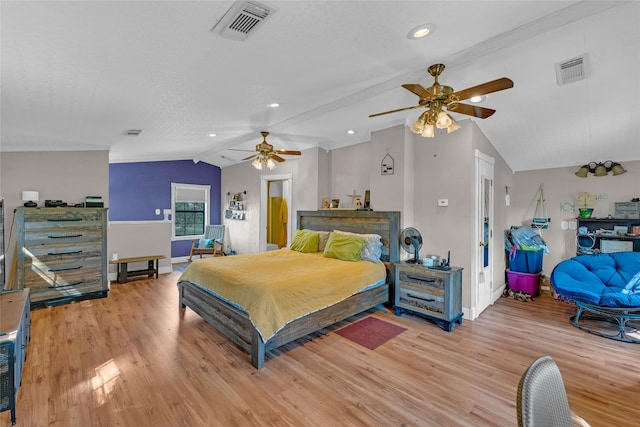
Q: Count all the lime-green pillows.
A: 2